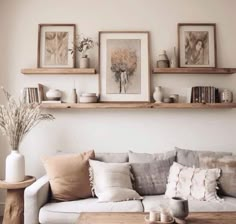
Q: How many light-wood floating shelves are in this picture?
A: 3